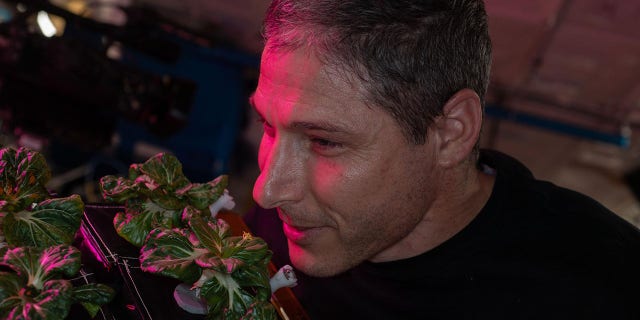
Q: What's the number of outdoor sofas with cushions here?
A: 0